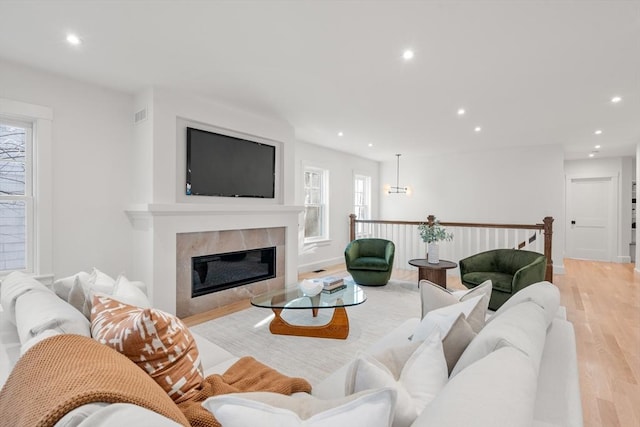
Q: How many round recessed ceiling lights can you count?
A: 10